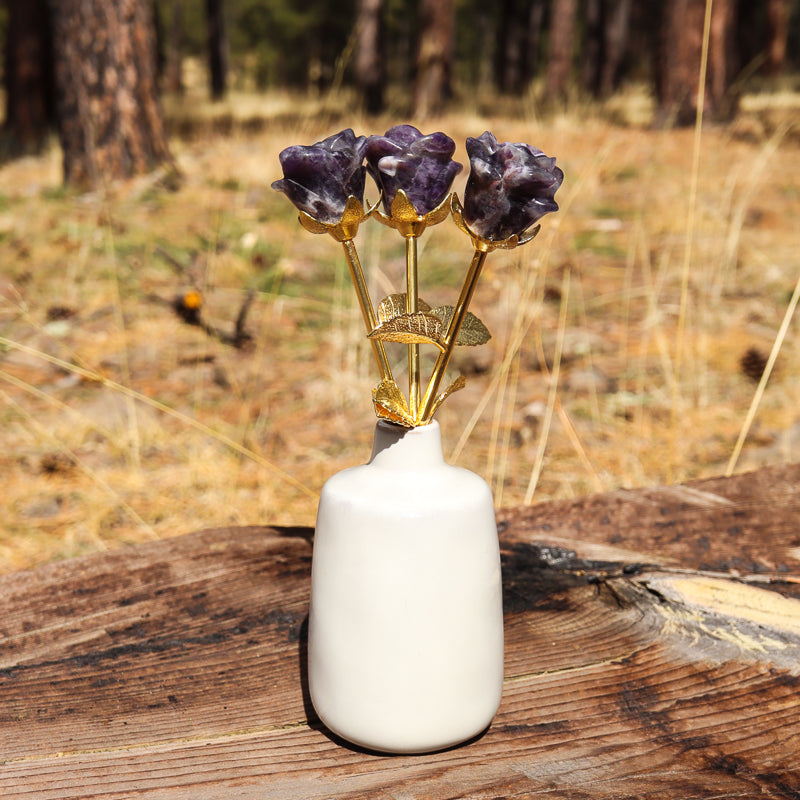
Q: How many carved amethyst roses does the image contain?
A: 3